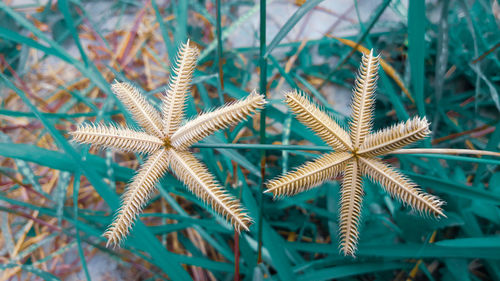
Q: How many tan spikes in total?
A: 12